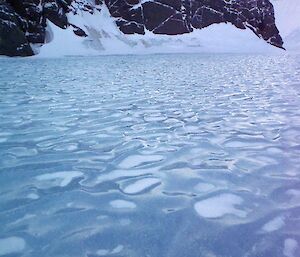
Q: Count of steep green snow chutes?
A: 0